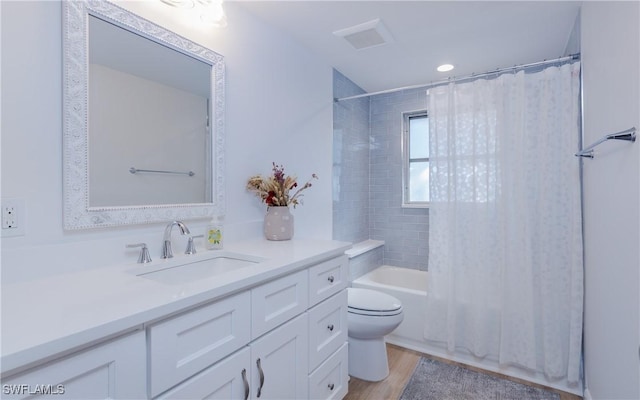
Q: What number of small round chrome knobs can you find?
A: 3